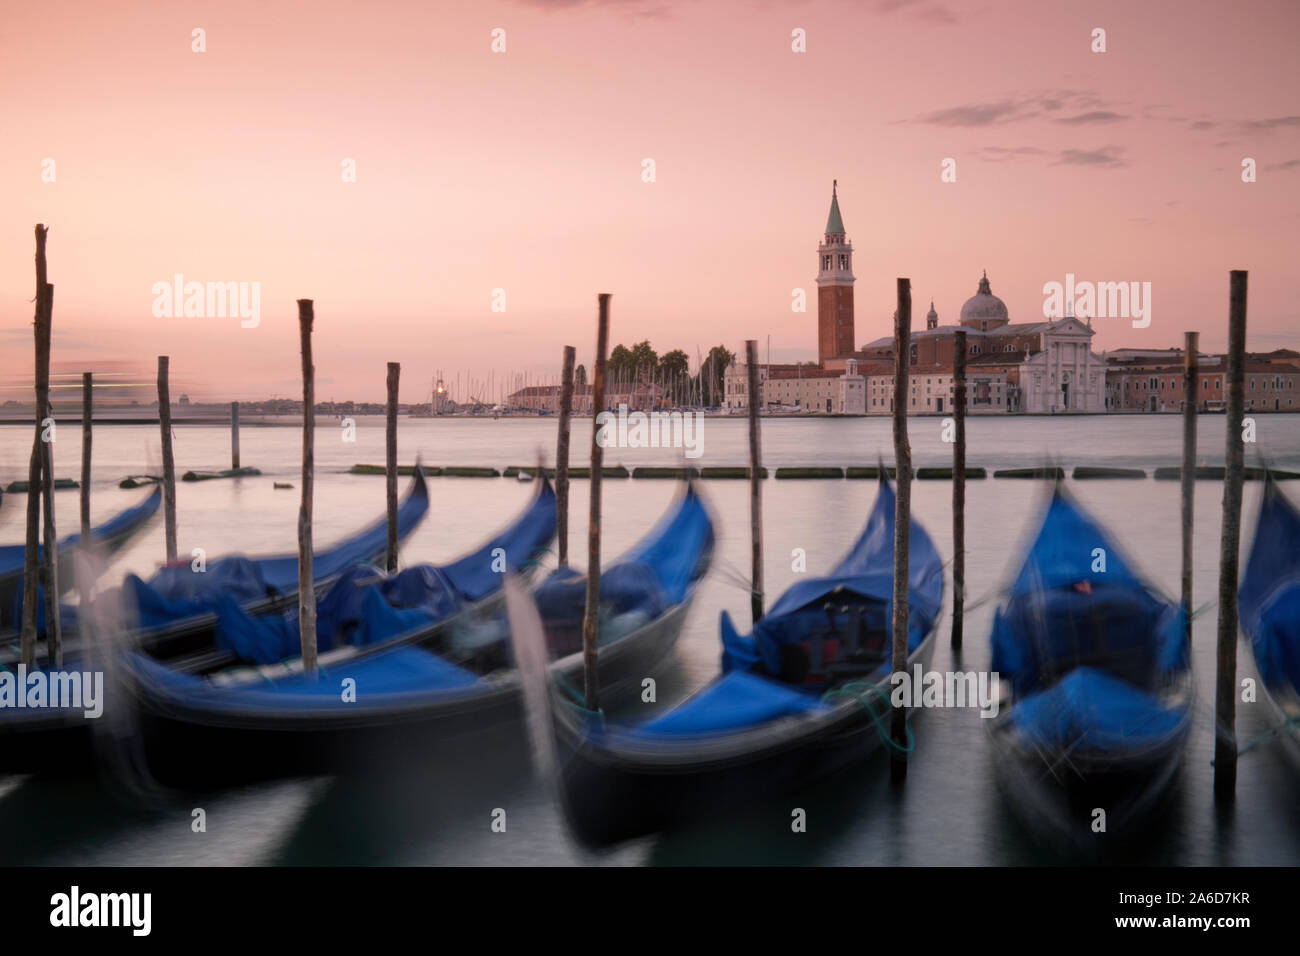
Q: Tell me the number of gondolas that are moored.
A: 7